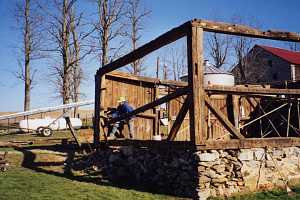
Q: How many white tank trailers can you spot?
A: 1